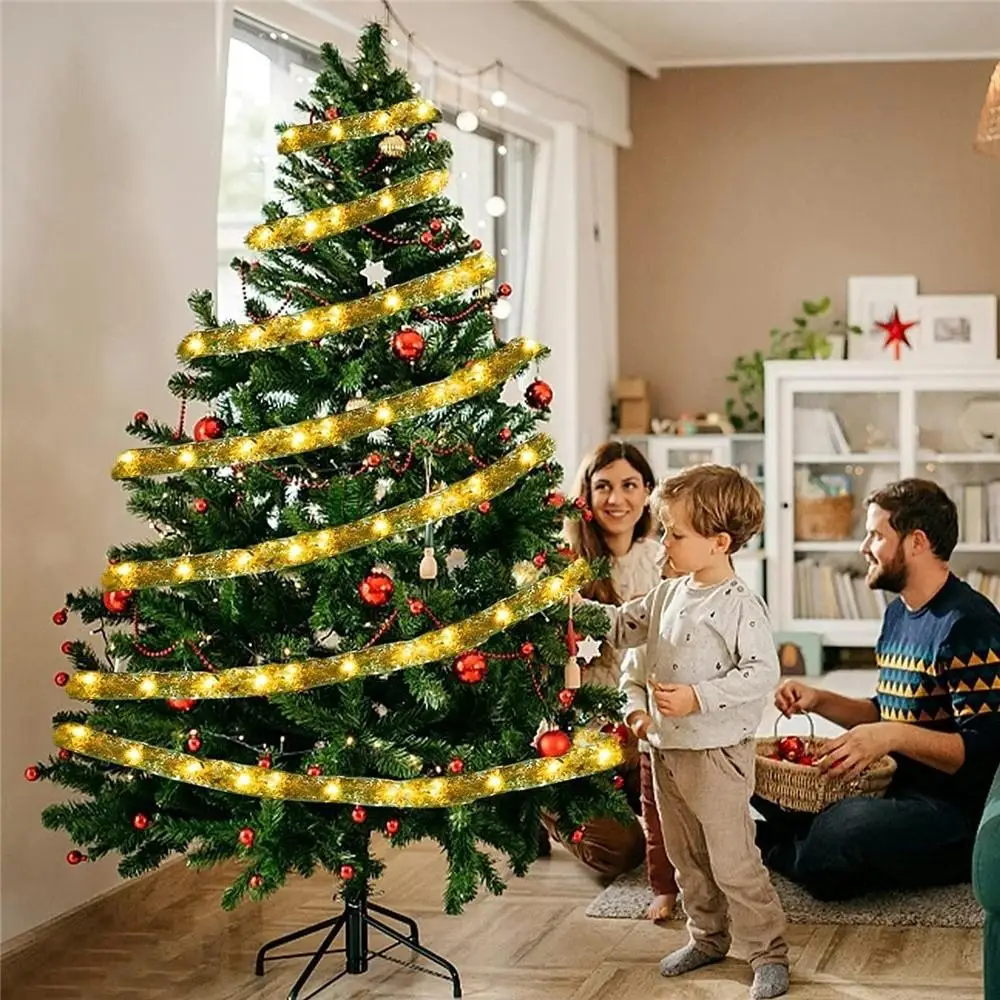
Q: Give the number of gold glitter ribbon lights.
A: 7